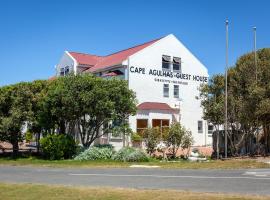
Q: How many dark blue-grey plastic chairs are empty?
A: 0